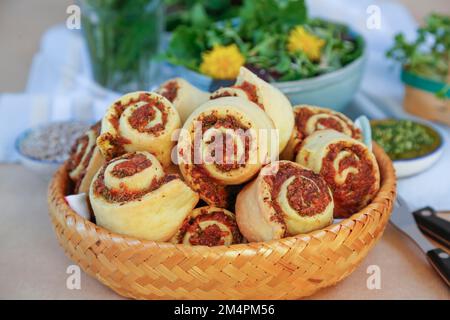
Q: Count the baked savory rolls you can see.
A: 10